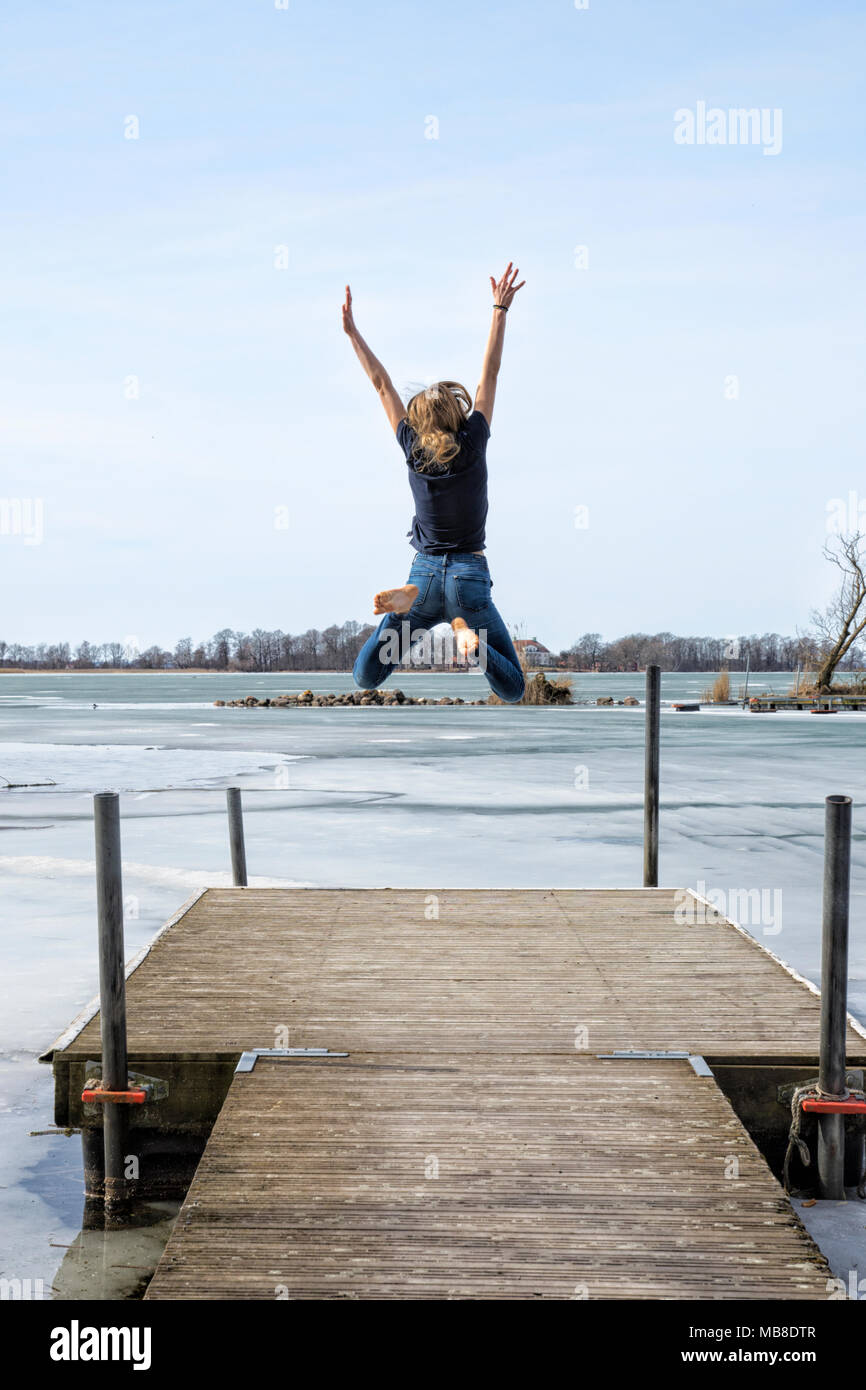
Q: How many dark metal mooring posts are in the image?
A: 4